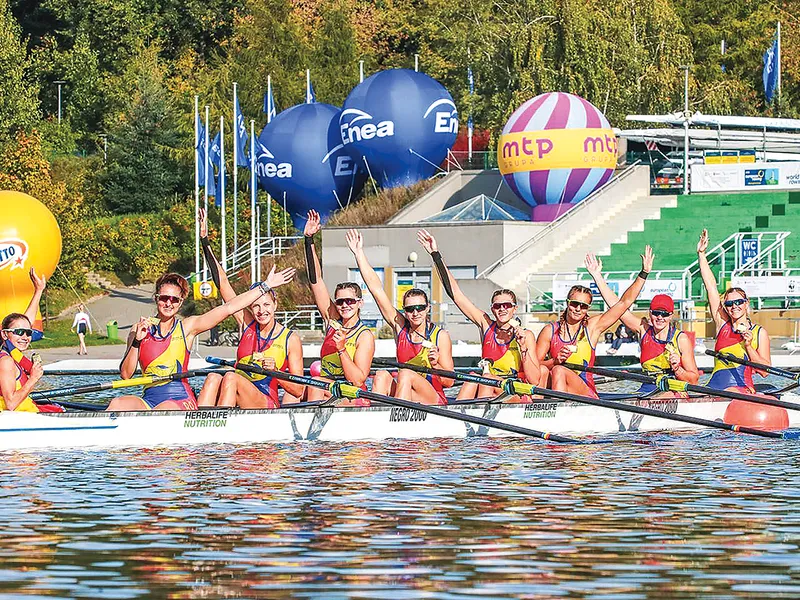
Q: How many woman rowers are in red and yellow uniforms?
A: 9